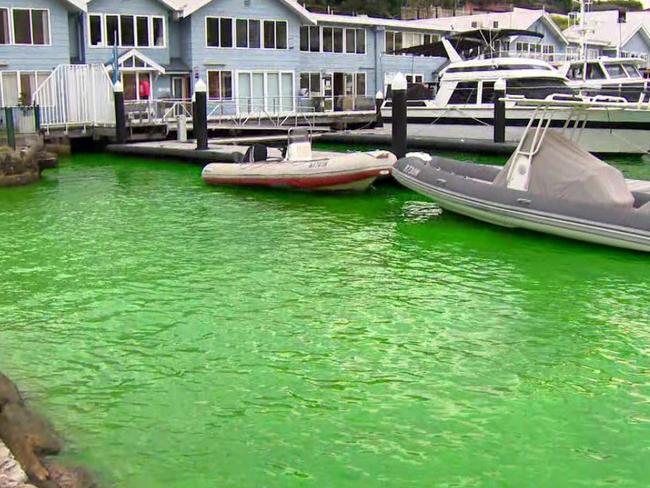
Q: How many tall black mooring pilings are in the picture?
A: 5